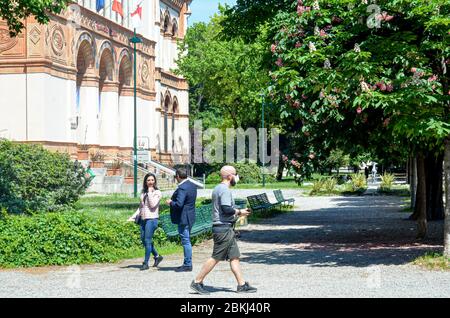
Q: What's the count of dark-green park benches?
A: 3